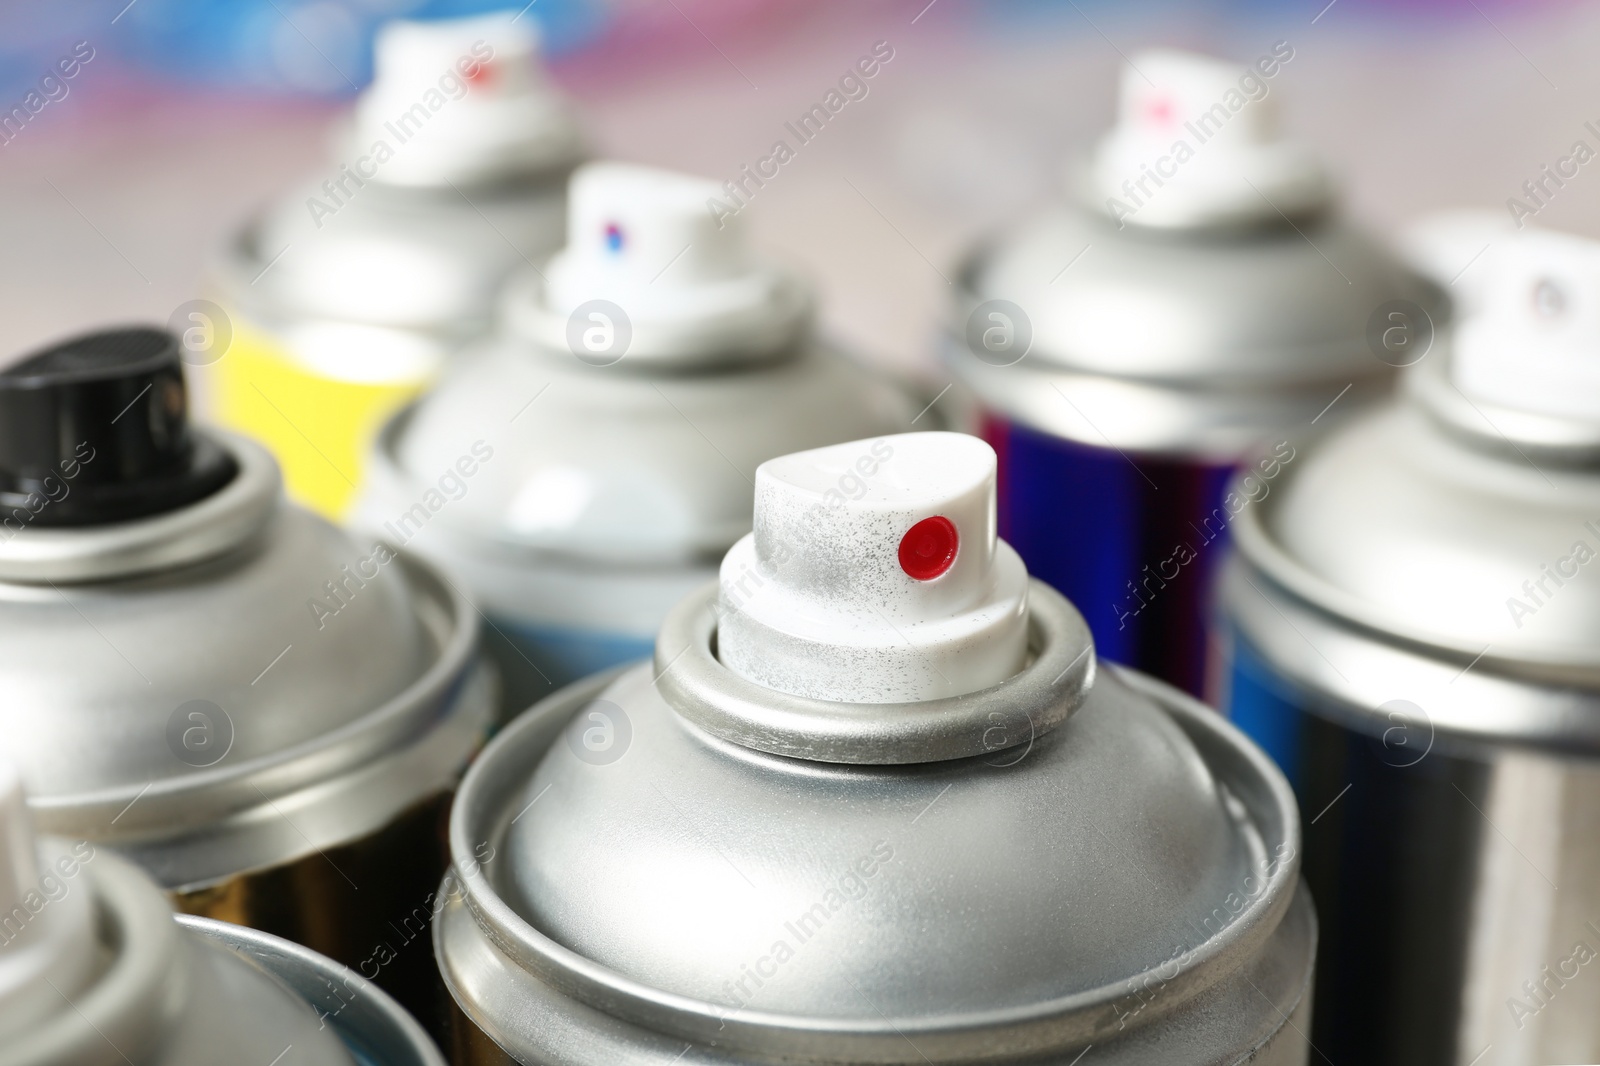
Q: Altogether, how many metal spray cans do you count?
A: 7